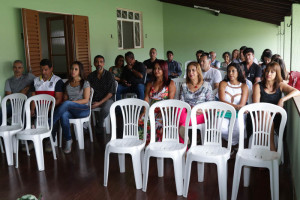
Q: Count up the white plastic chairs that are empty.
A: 6